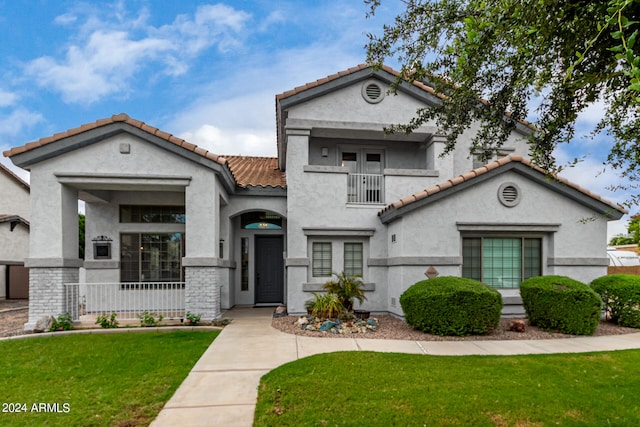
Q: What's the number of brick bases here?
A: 2